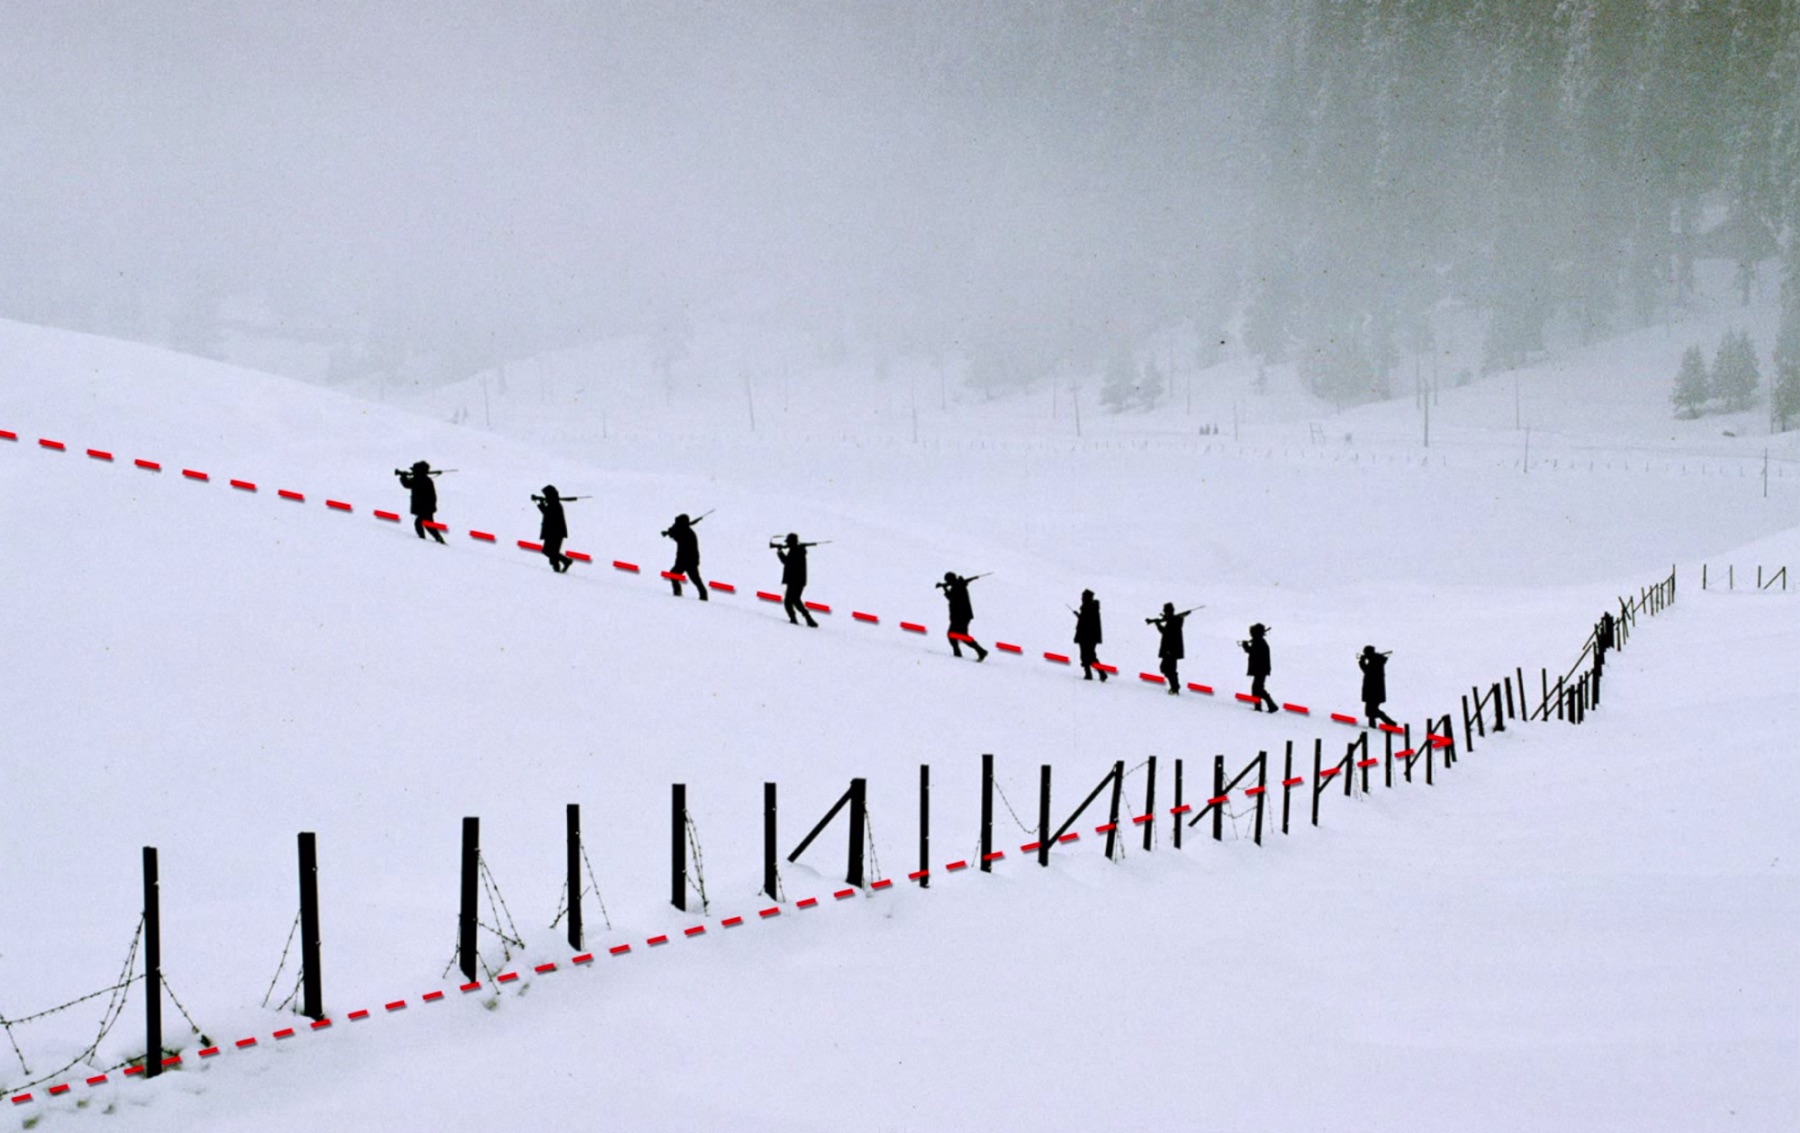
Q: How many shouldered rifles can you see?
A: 8